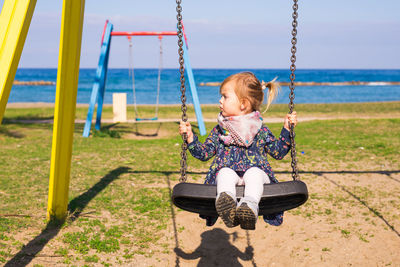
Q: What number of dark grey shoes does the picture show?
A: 2